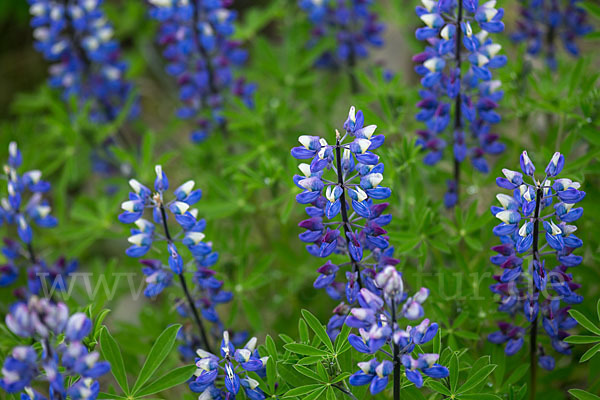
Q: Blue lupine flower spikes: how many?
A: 12